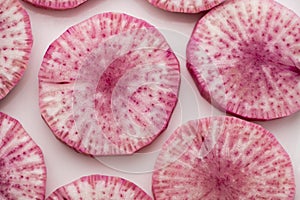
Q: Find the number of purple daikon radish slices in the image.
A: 8